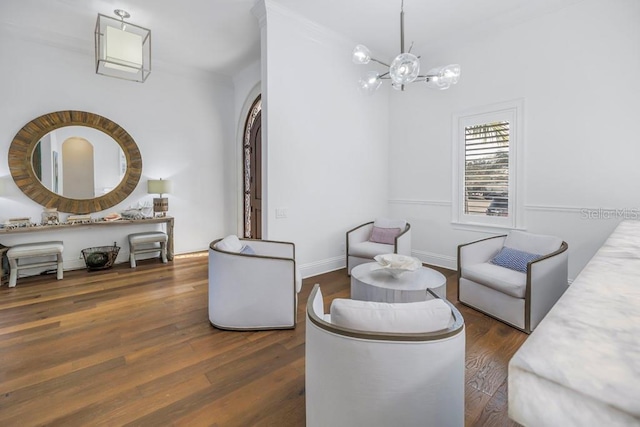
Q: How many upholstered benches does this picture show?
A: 2